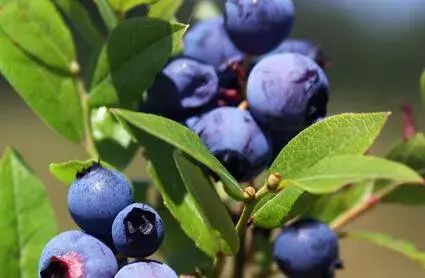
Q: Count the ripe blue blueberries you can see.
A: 11